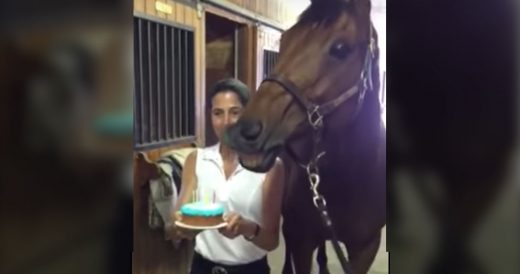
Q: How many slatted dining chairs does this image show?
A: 0